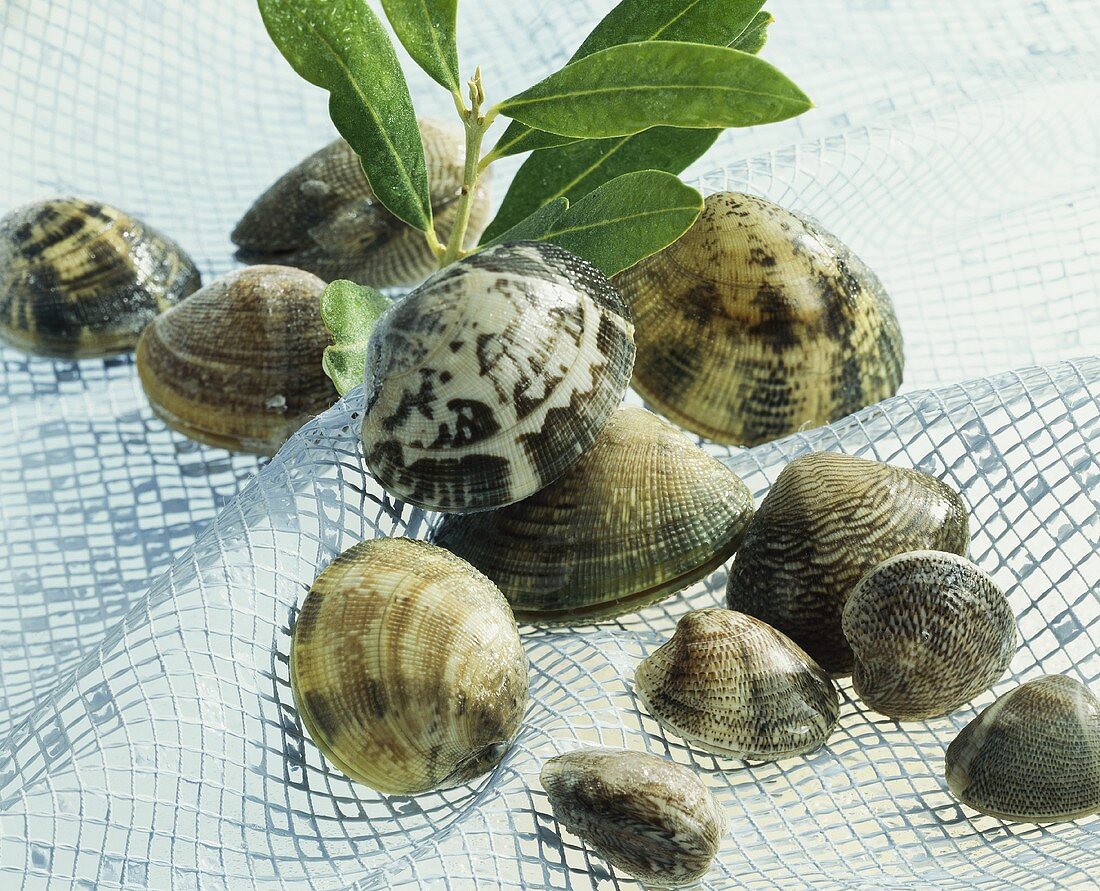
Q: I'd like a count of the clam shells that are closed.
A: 12